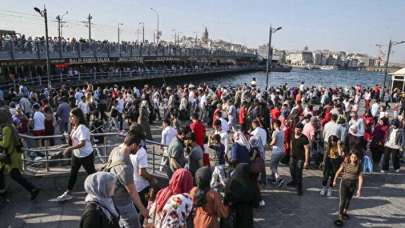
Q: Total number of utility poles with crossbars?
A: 2